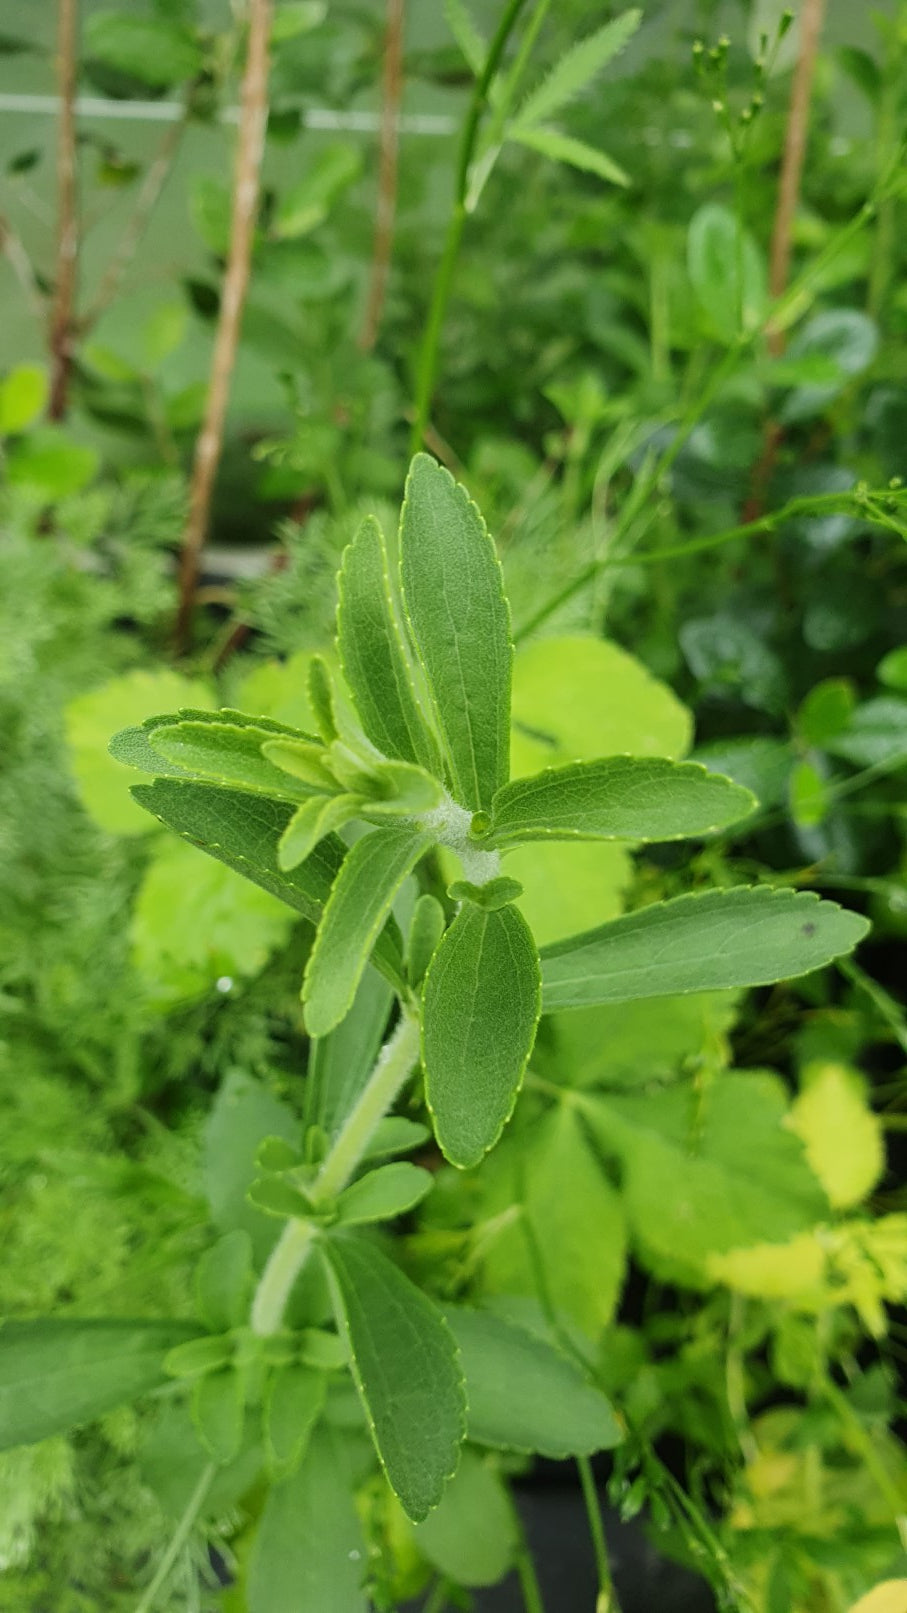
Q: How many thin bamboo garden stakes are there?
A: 4